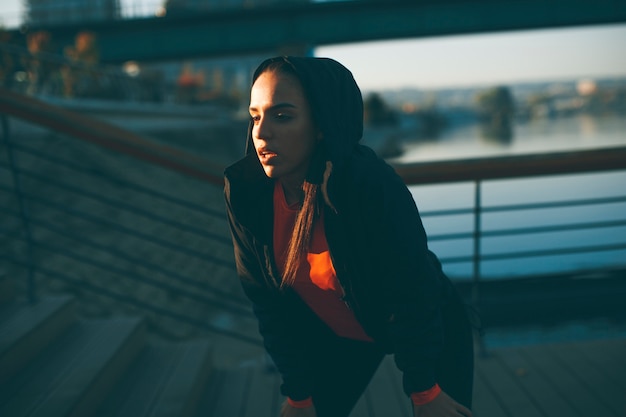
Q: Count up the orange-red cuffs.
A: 2